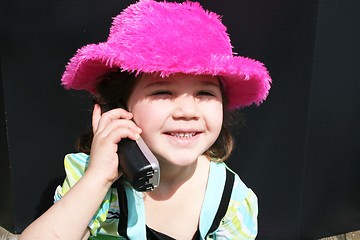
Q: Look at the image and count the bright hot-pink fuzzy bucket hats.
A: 1